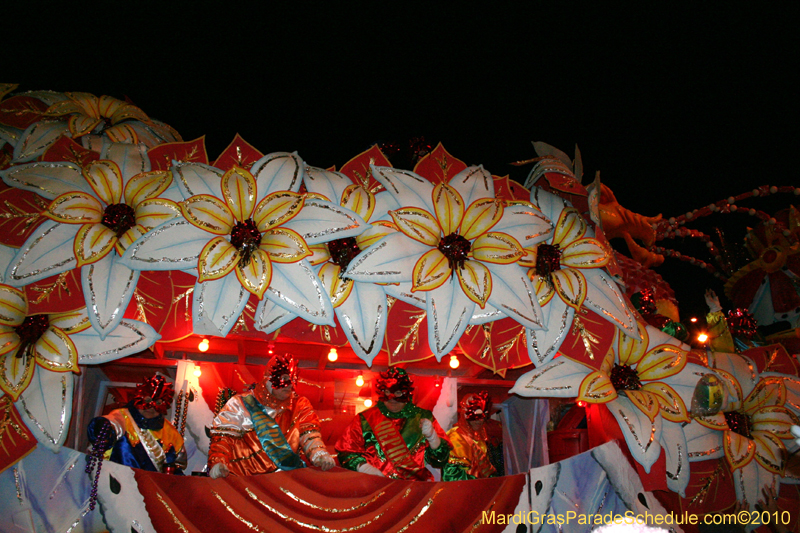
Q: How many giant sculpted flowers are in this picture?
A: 9